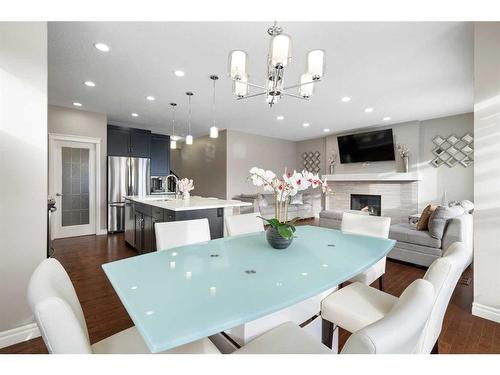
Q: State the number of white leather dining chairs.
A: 6